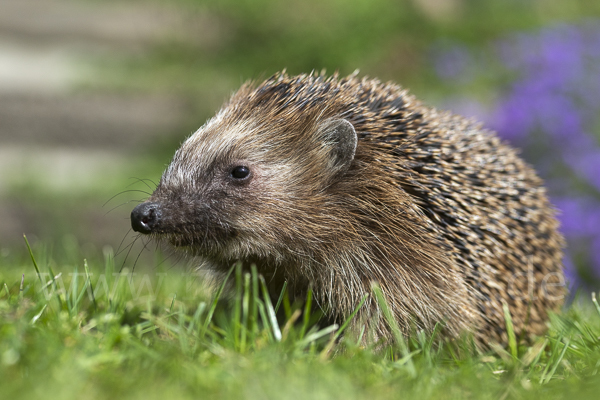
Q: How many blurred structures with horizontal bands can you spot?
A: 1